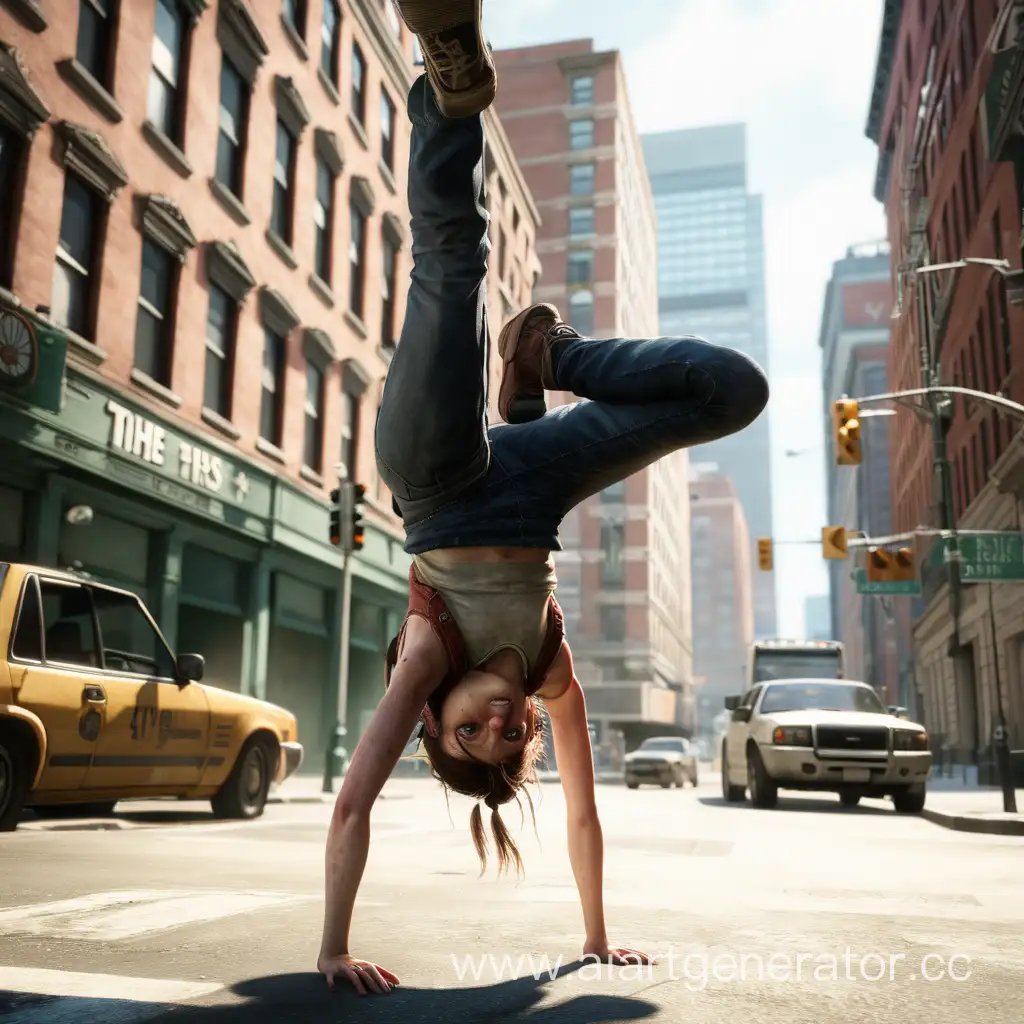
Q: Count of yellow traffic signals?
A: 4